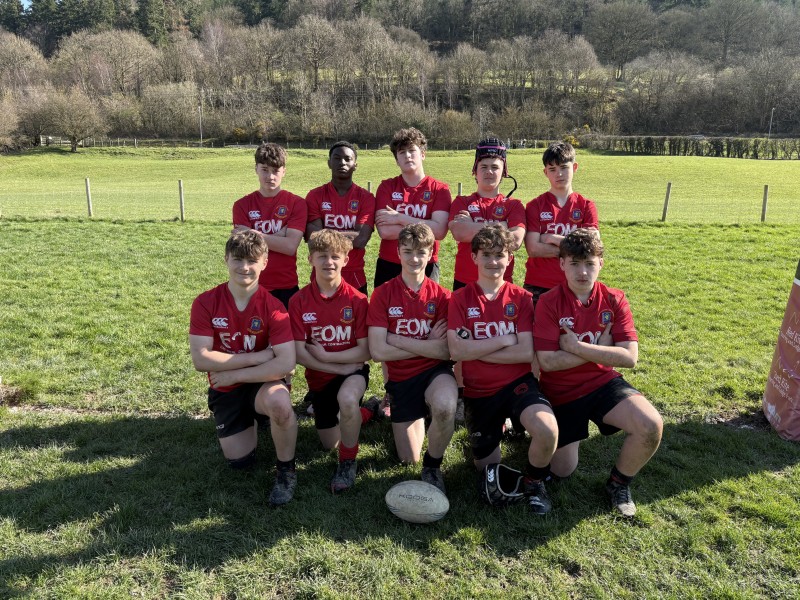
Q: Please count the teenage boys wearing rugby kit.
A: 10